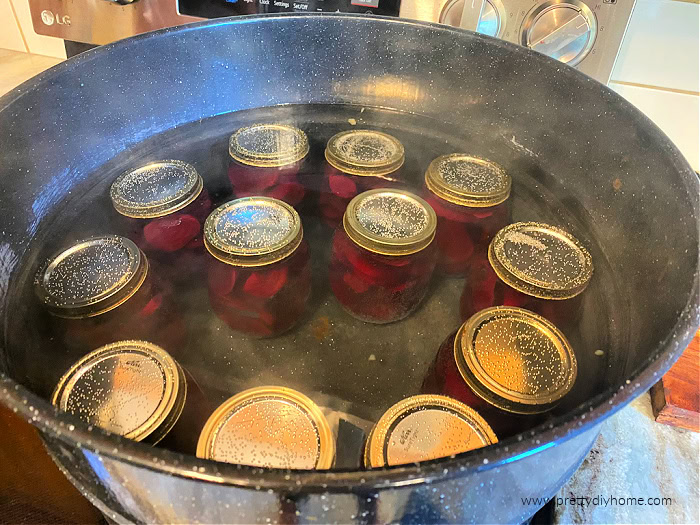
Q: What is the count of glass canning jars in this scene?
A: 12